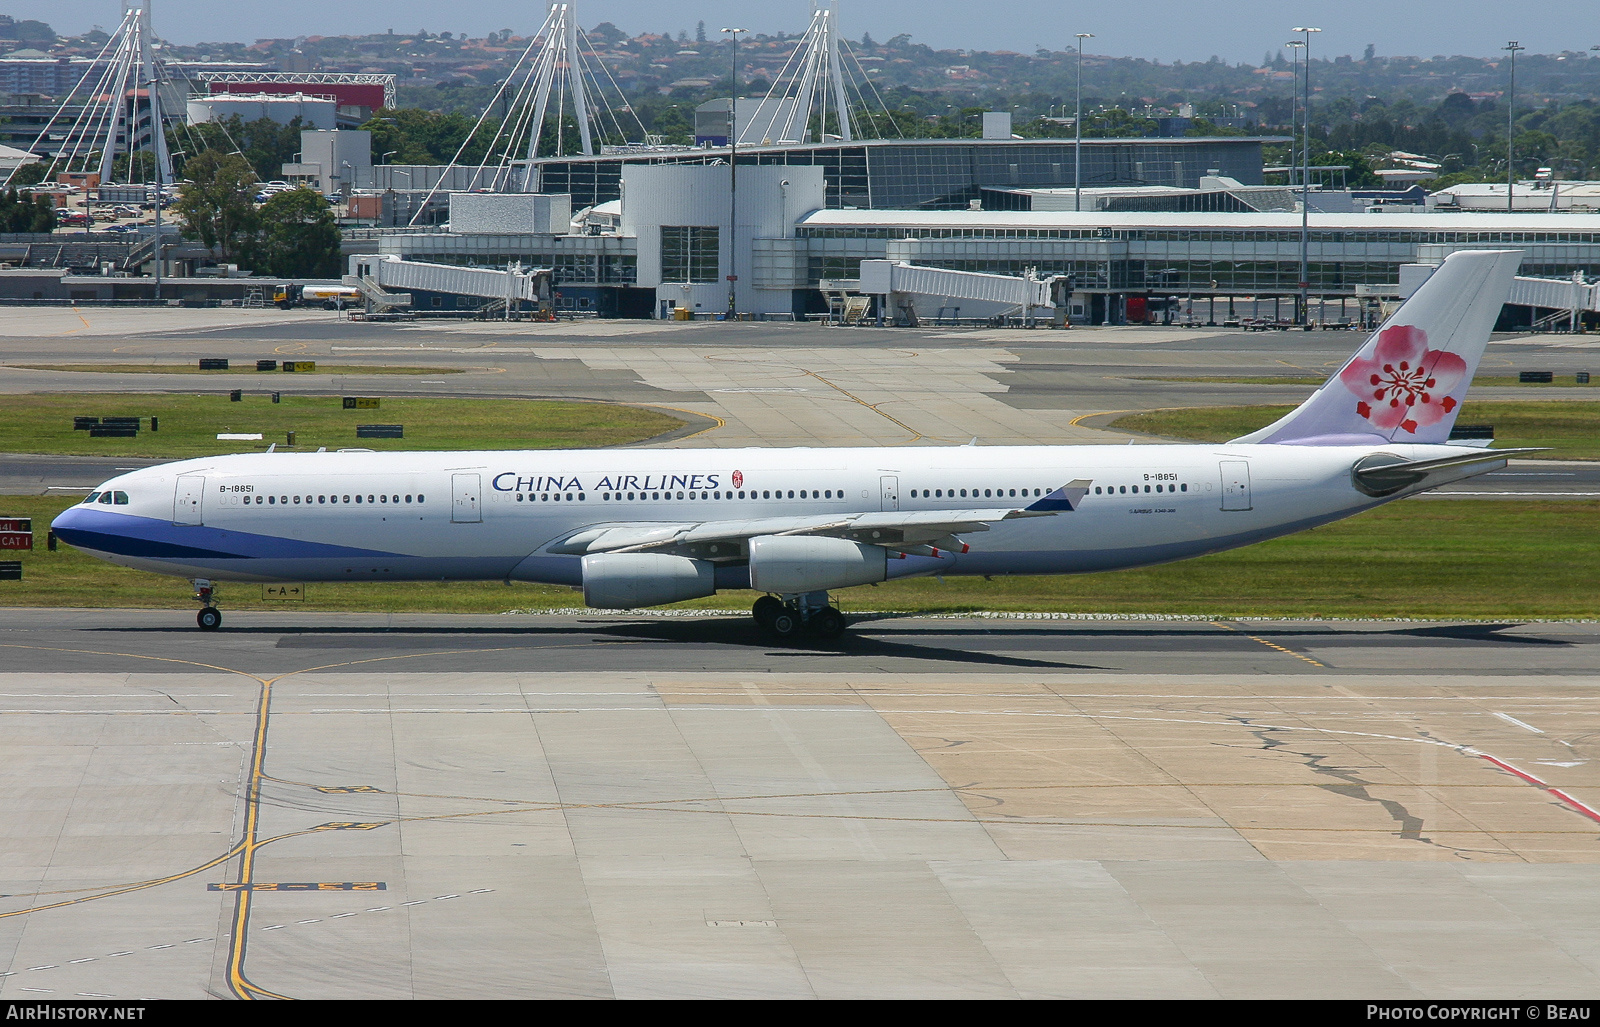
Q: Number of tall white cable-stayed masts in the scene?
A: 3